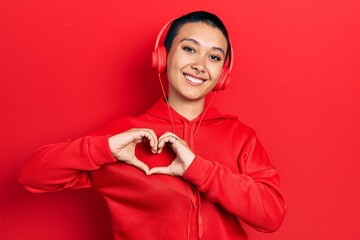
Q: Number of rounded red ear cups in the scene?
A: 2